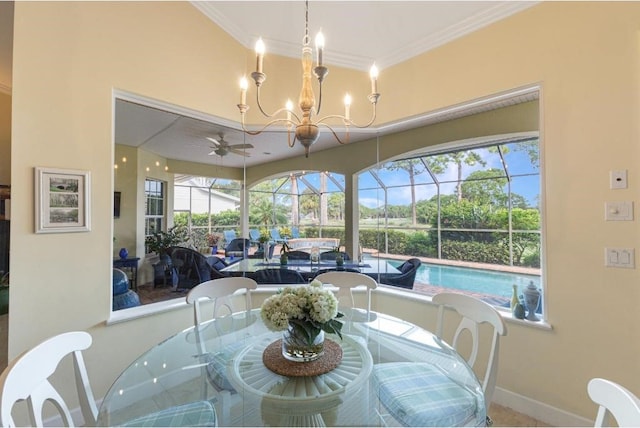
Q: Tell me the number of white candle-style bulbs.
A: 6